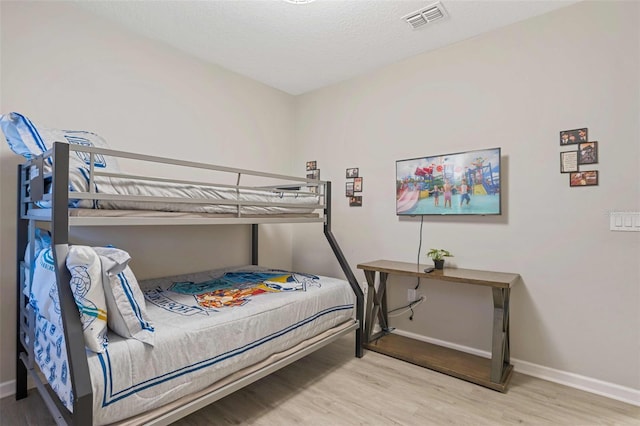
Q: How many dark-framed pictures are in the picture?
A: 12